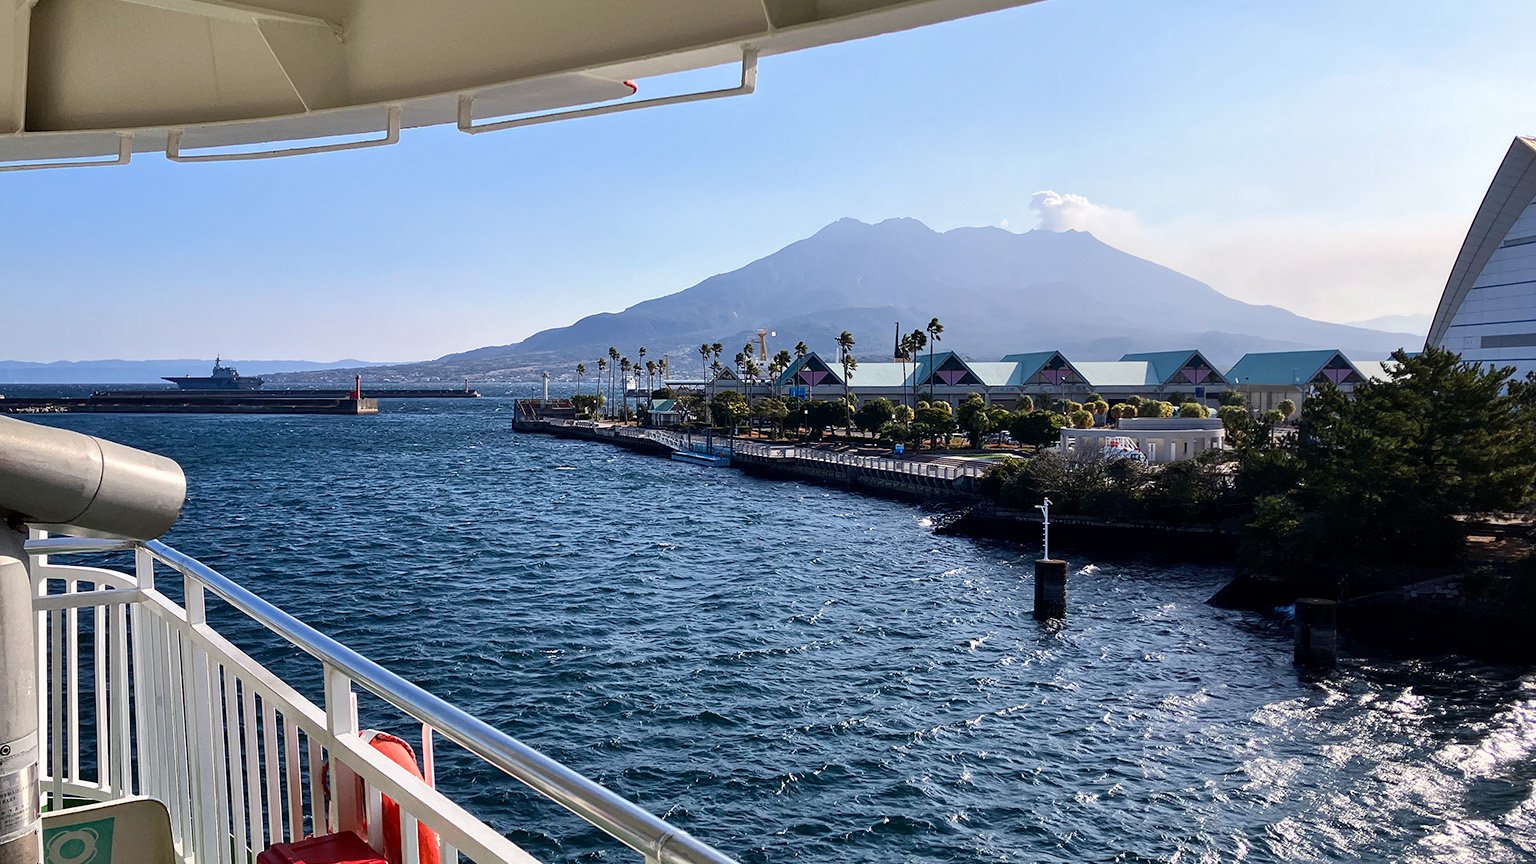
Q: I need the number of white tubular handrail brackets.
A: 3